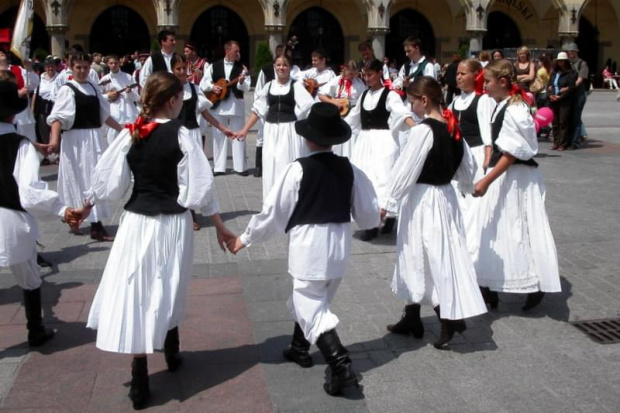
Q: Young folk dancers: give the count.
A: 10